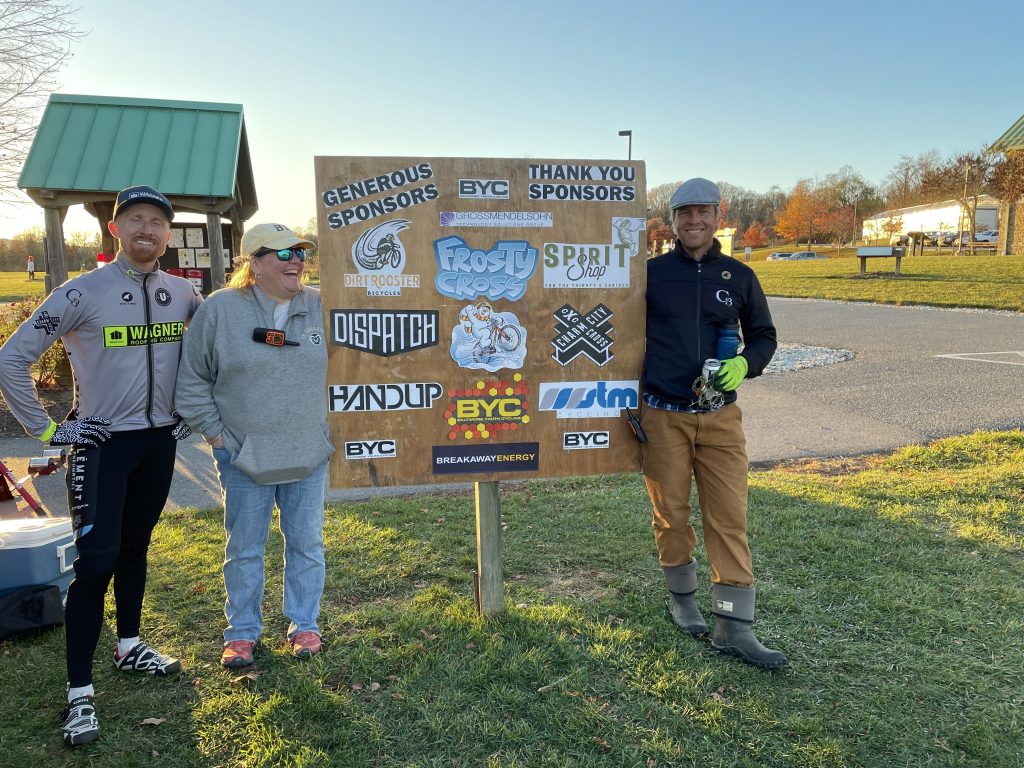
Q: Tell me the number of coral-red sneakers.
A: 2